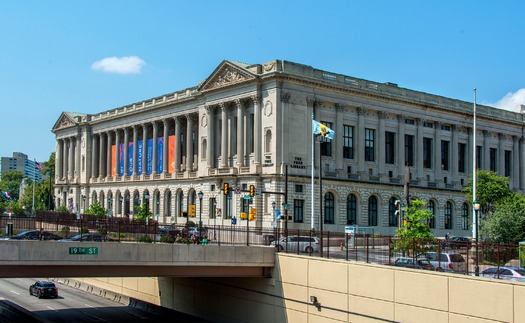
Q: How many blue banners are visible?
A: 5